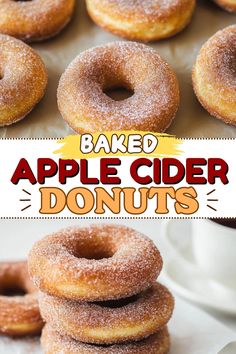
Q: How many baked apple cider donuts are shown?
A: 10